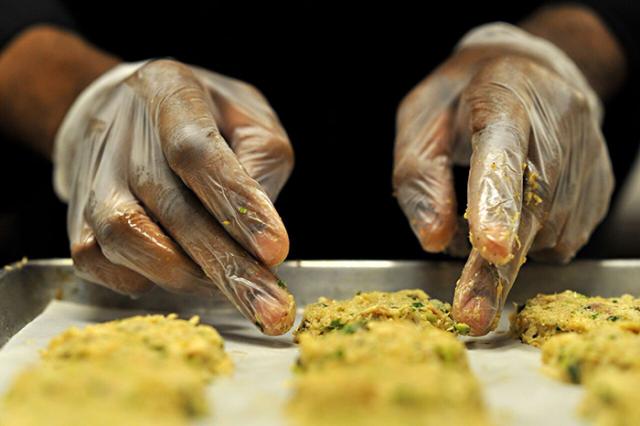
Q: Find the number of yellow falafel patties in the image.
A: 8